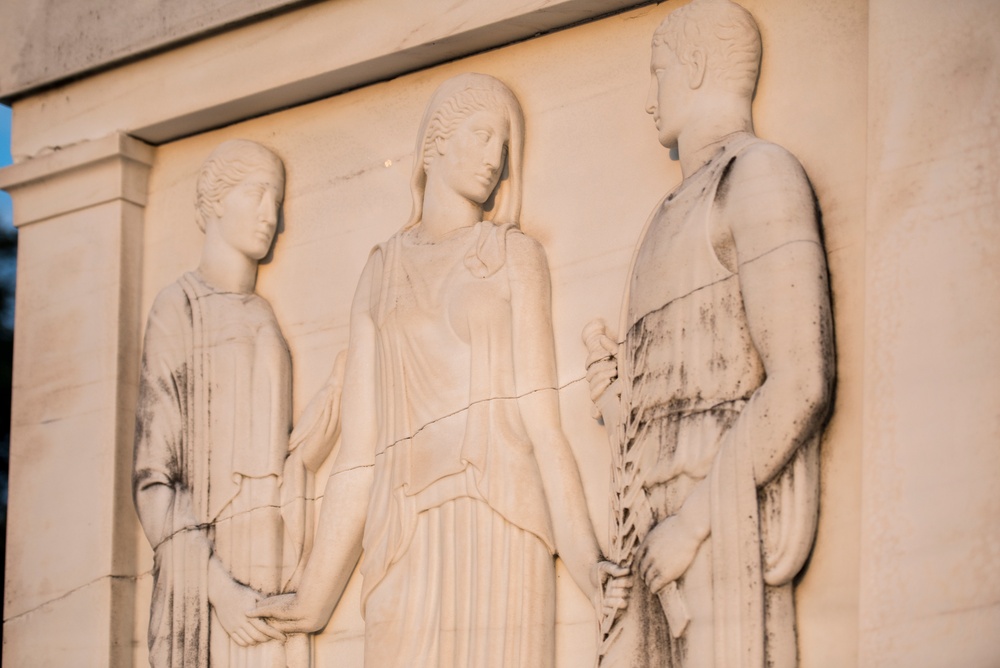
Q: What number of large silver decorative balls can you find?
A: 0